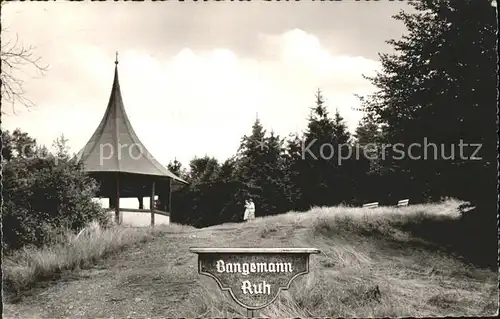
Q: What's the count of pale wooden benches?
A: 2